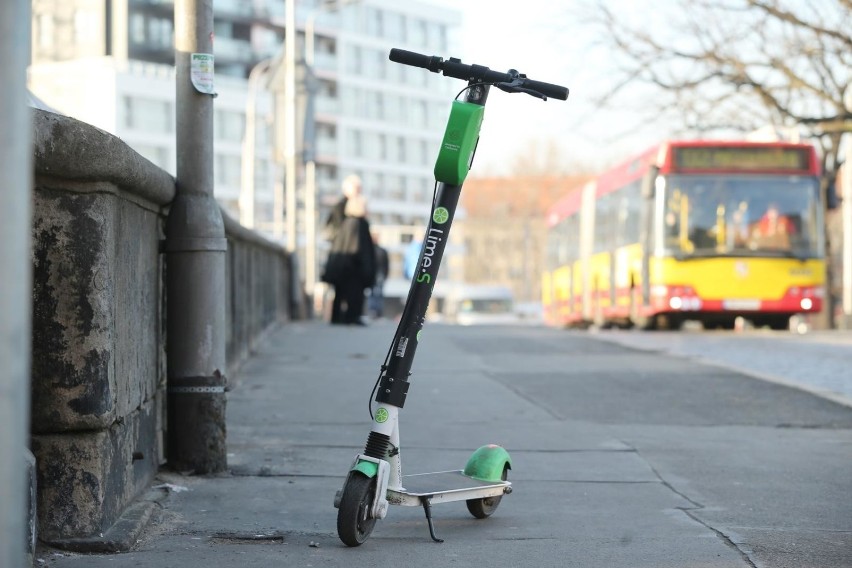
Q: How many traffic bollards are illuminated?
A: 0